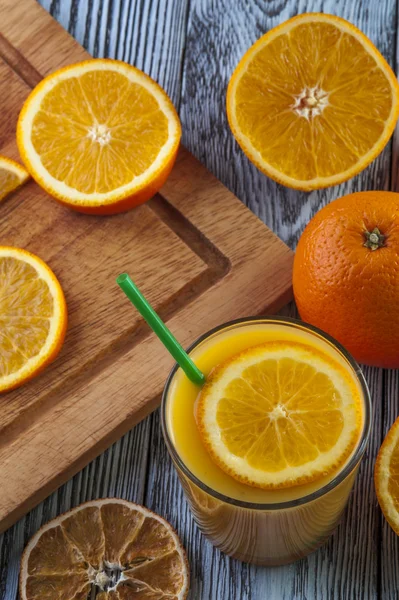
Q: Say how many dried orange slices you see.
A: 1